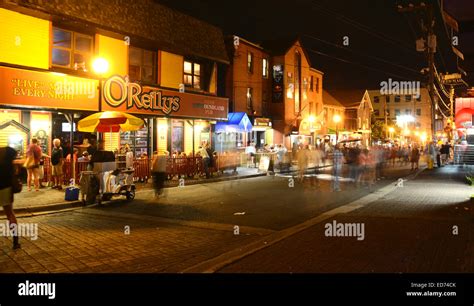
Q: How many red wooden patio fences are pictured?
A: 1